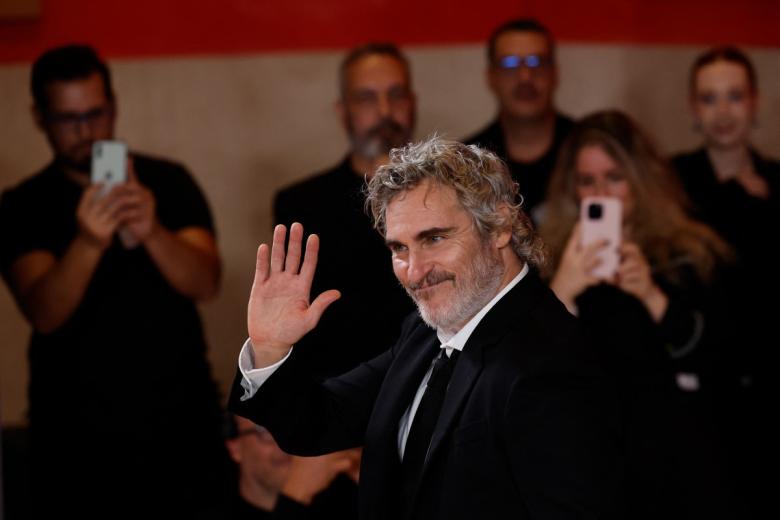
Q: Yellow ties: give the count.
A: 0